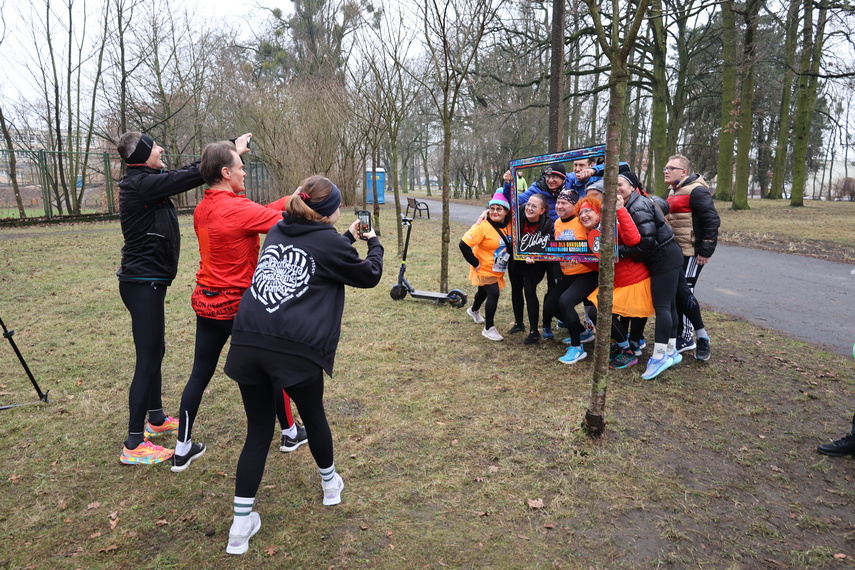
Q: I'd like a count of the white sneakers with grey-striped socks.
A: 2